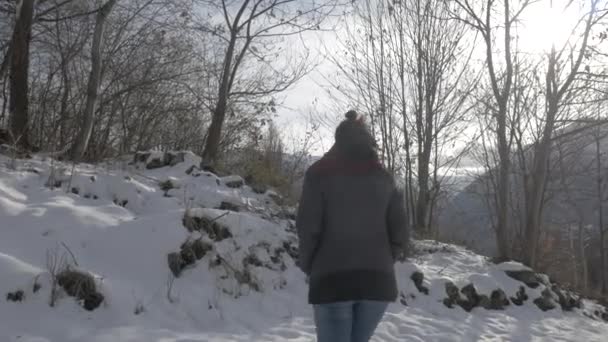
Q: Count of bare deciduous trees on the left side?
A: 3